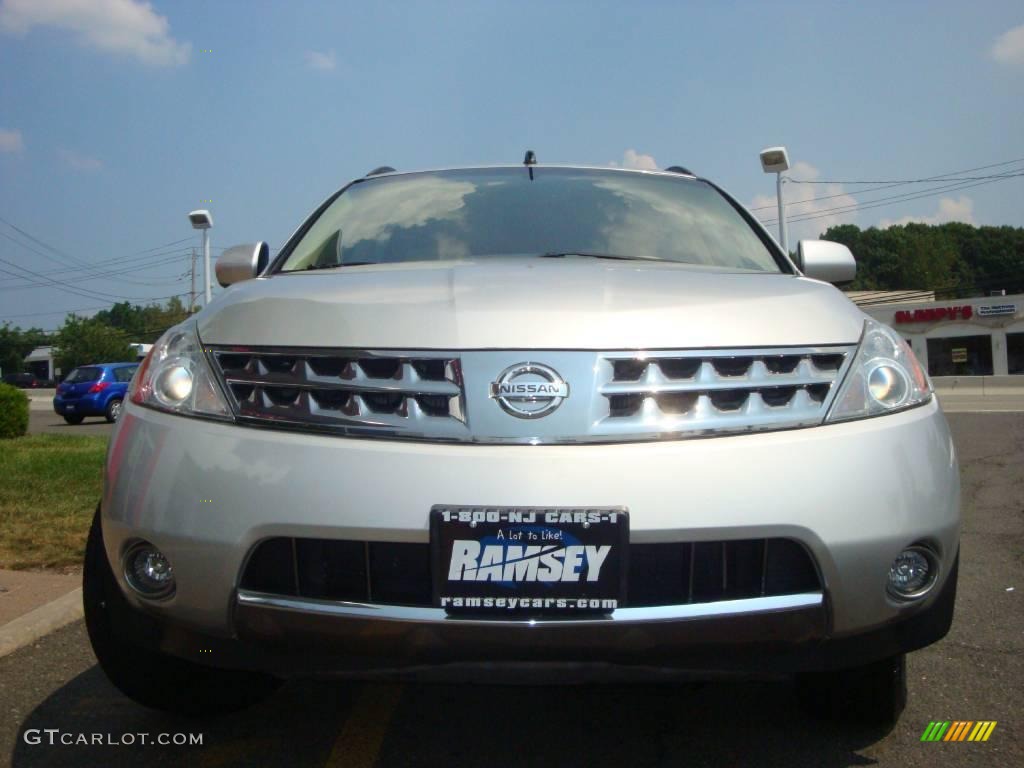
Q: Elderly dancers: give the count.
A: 0